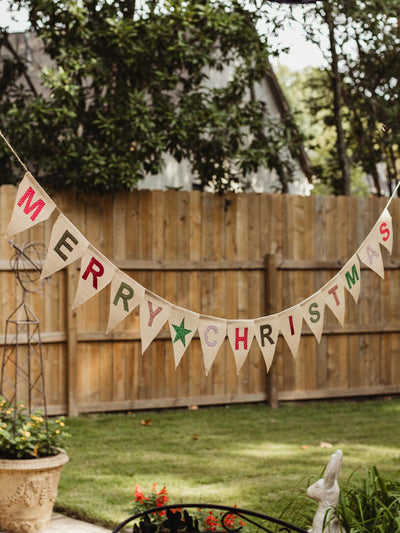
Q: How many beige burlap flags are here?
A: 15